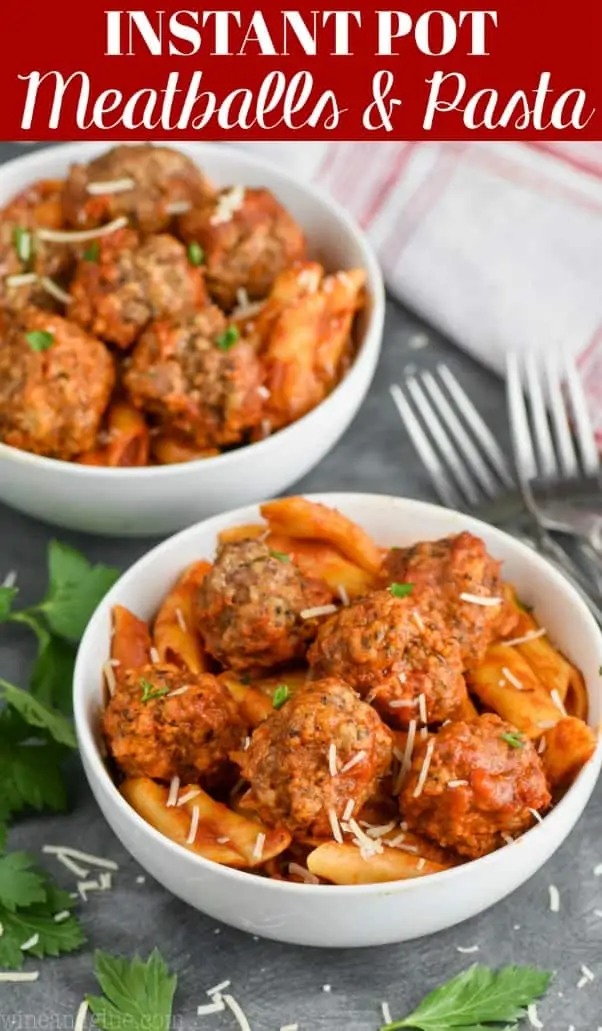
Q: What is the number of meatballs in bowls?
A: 12